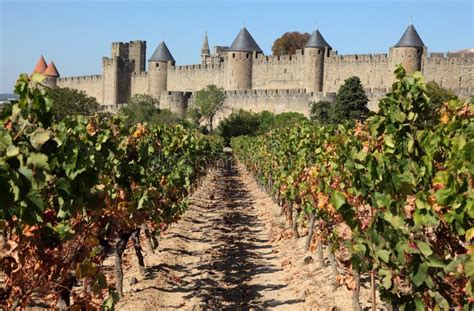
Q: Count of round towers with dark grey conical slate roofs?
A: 4